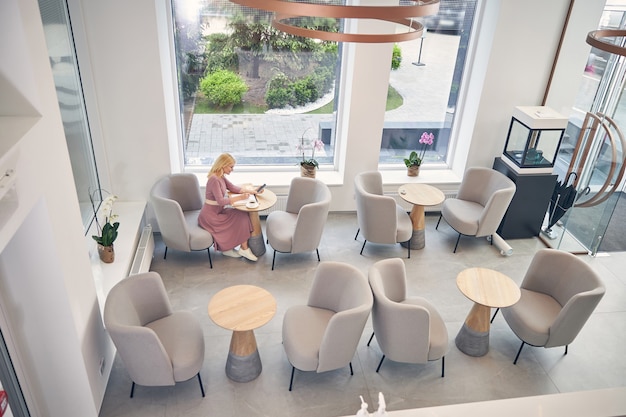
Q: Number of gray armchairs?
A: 8